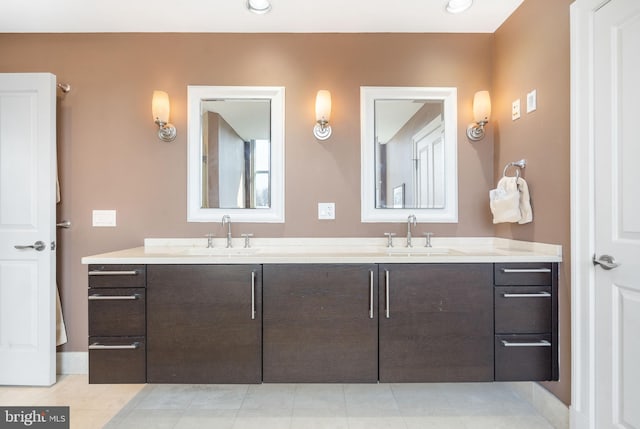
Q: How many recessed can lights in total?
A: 2